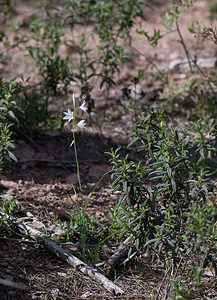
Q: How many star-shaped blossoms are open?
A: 3